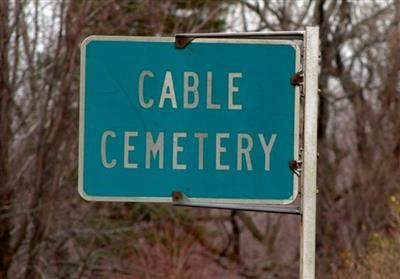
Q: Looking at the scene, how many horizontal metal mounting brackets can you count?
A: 2